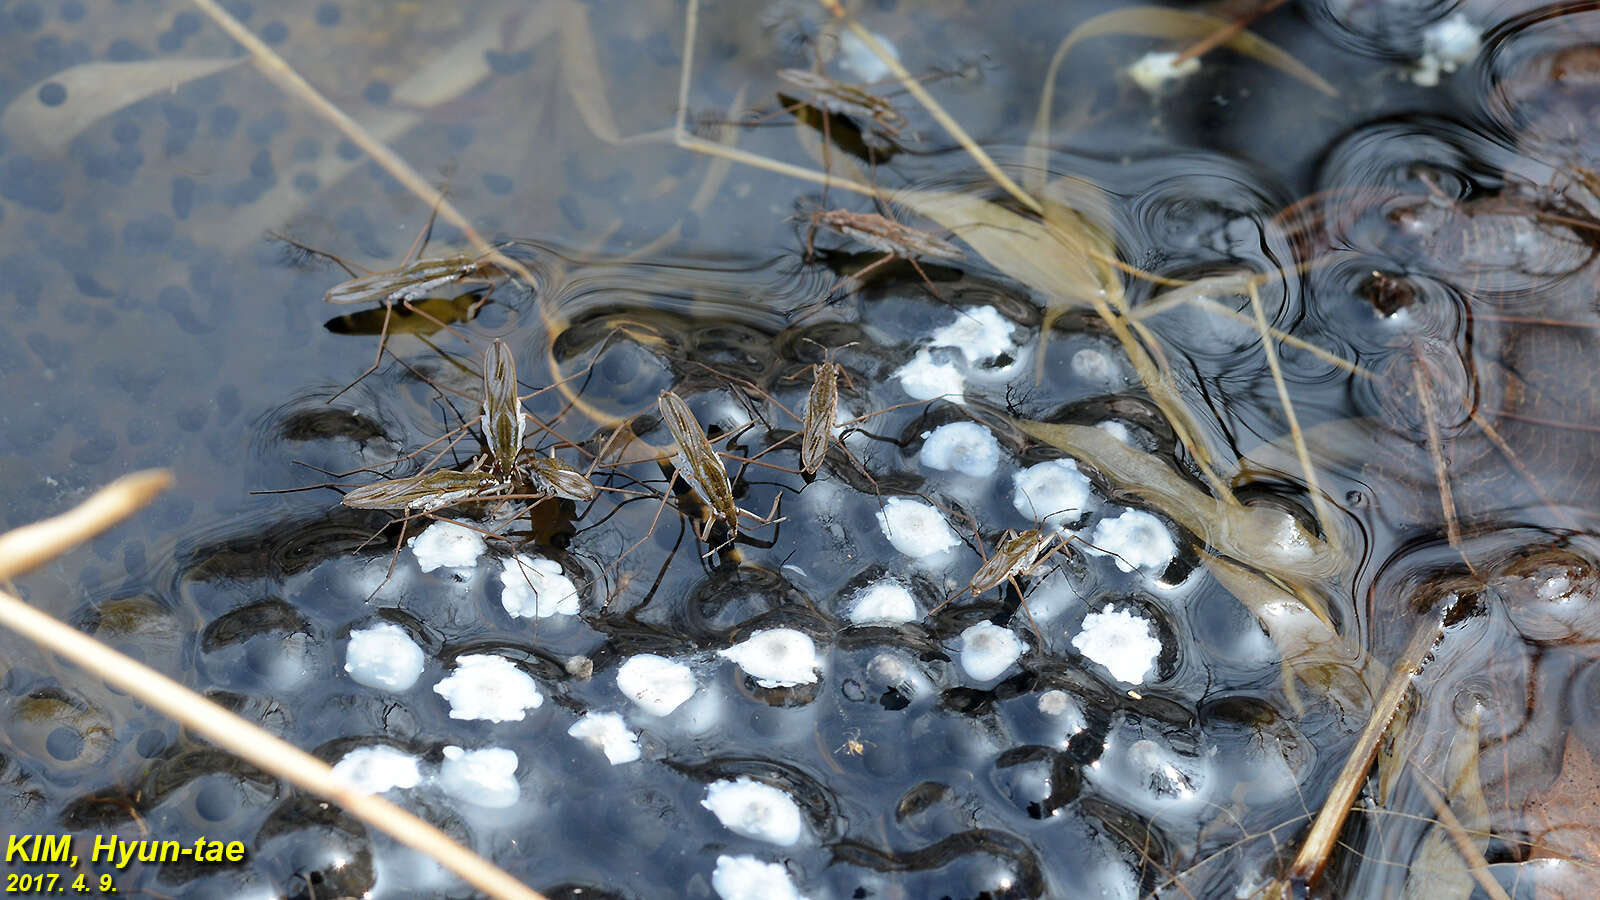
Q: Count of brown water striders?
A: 9